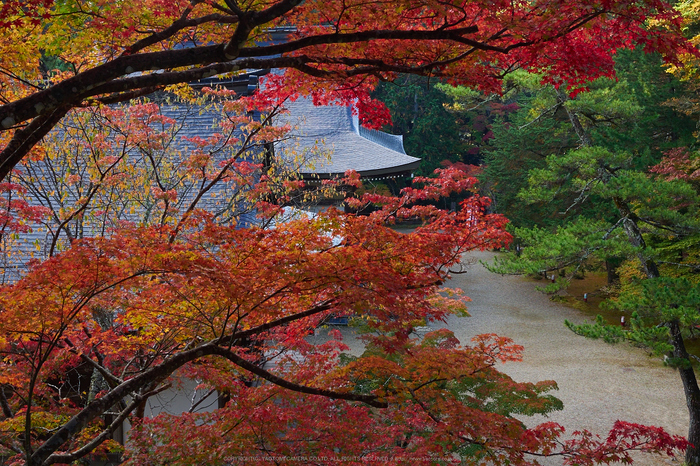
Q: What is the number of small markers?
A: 3